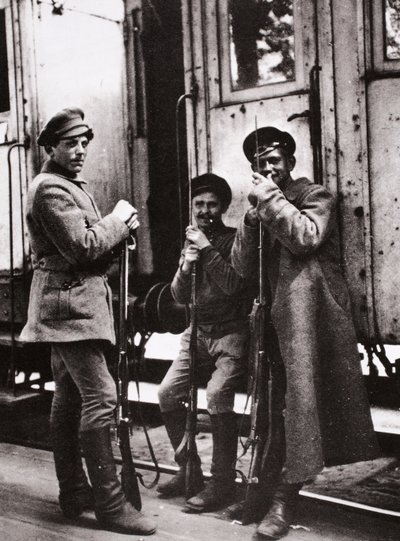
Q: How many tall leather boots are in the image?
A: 6